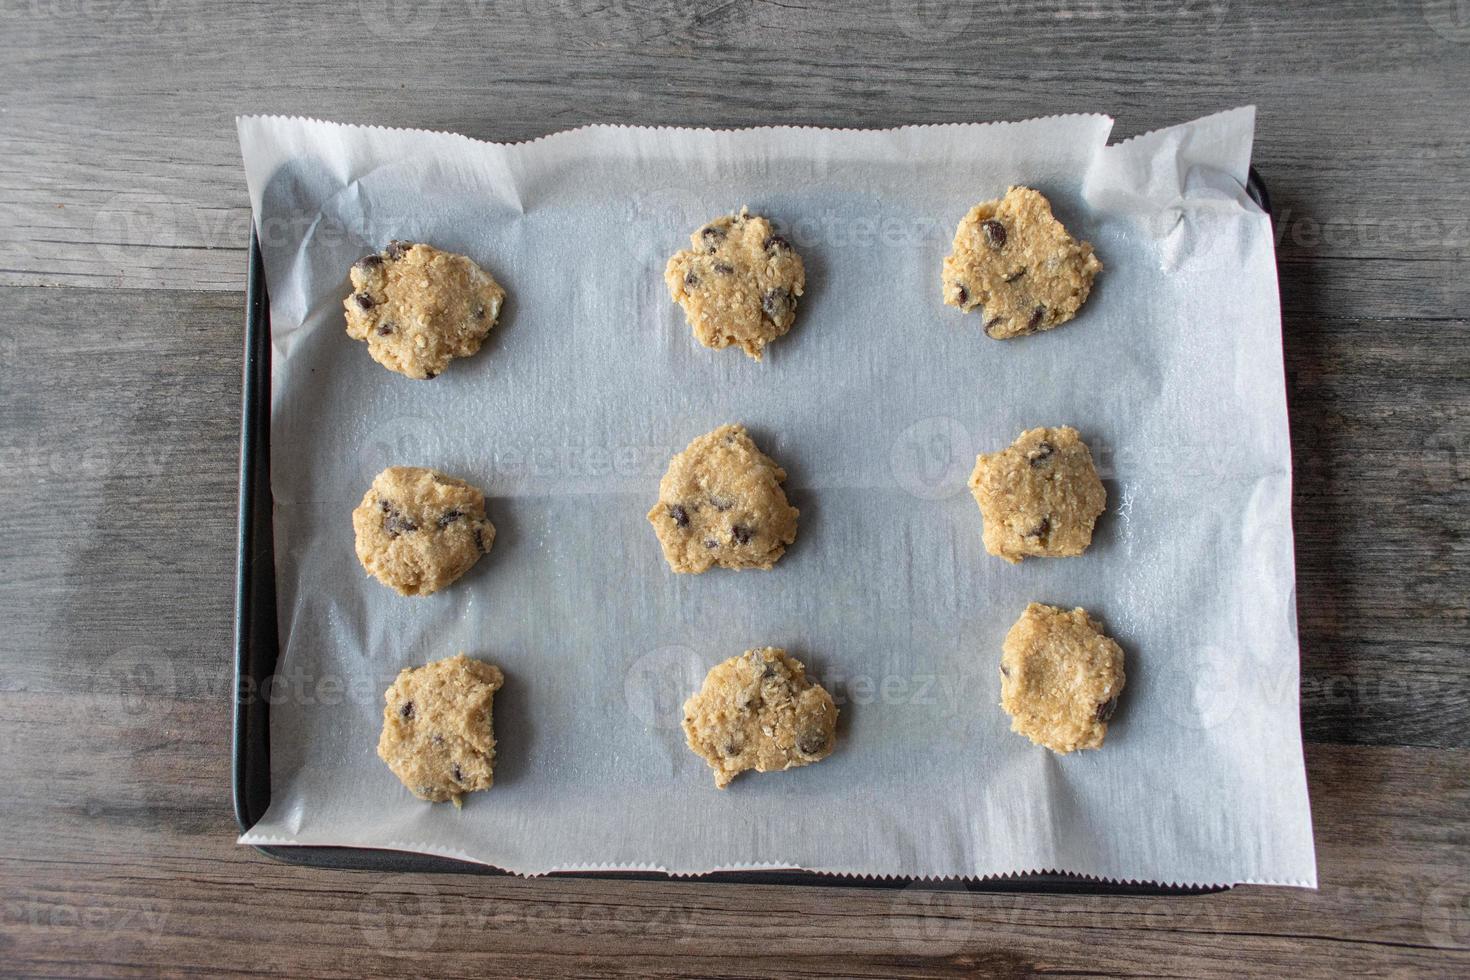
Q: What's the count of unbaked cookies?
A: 9